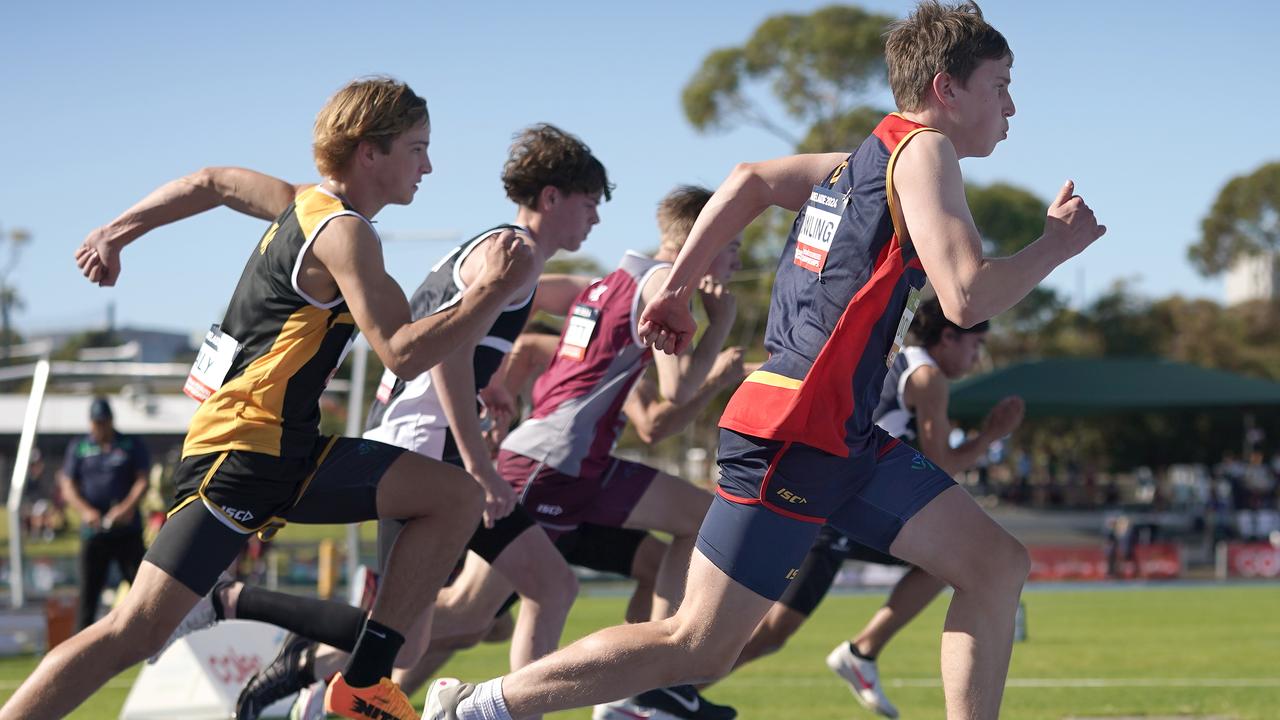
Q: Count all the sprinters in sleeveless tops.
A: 5